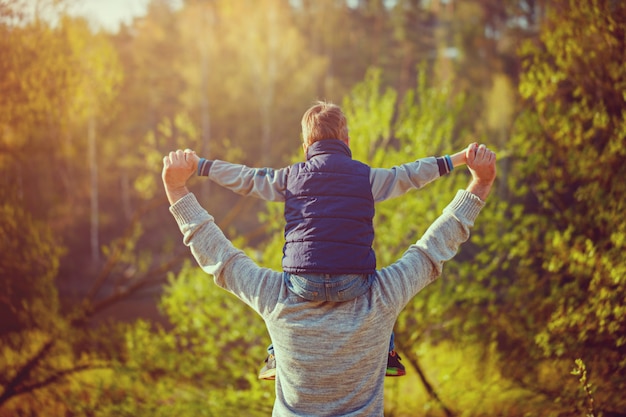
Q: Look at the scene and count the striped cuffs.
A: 2